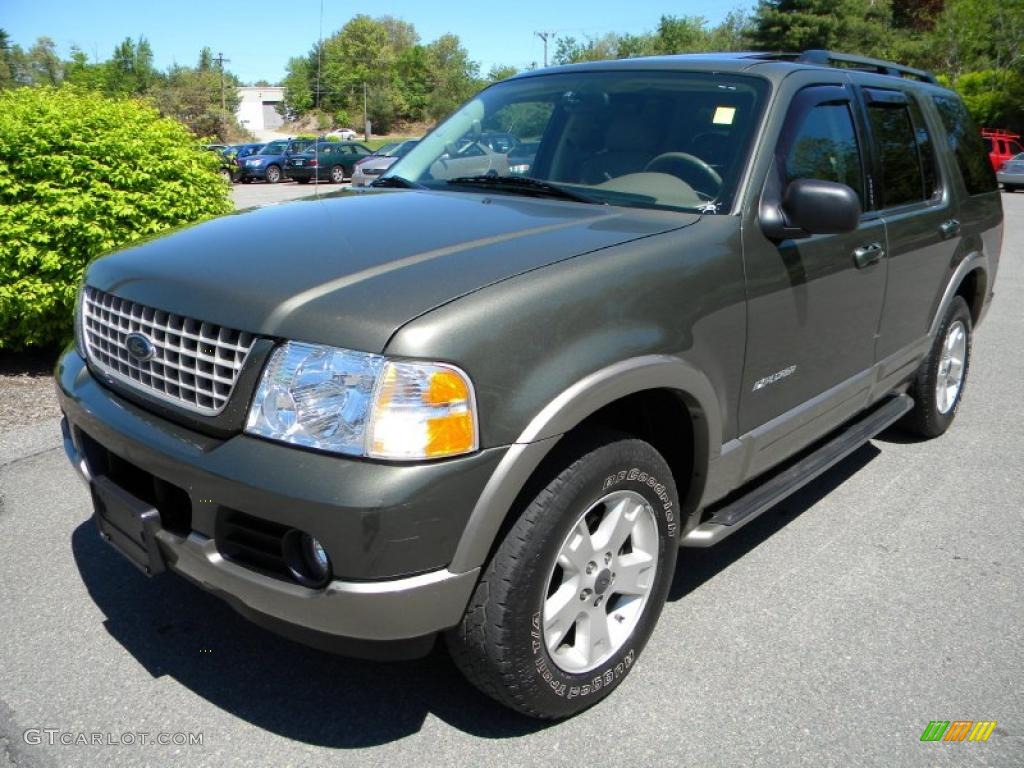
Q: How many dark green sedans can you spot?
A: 1